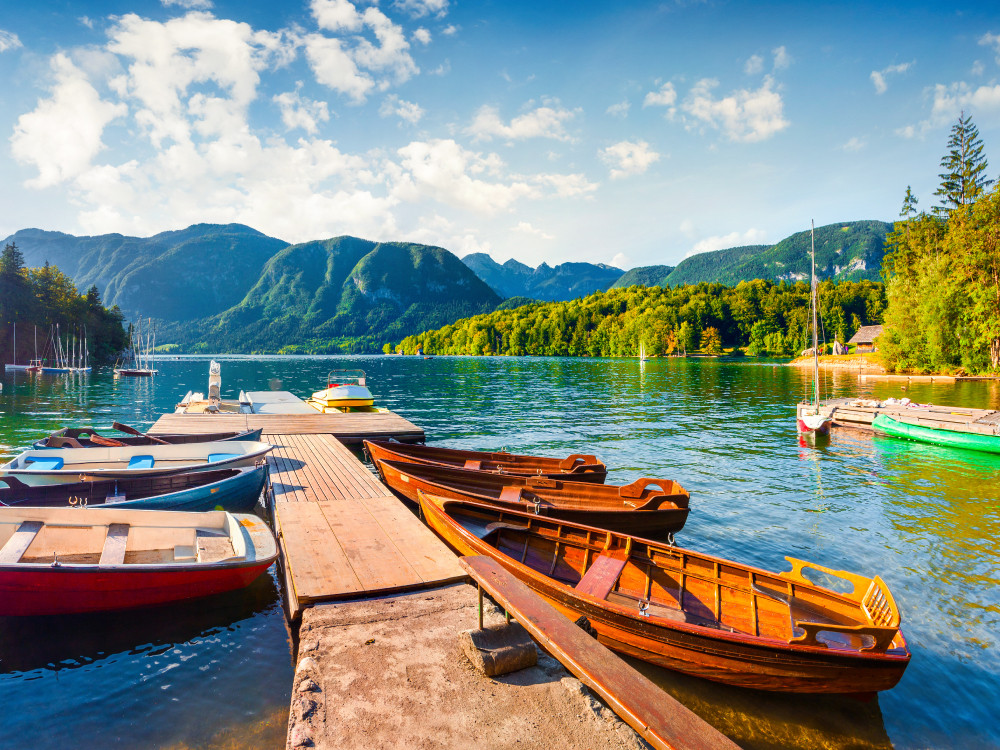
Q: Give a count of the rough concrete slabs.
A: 1